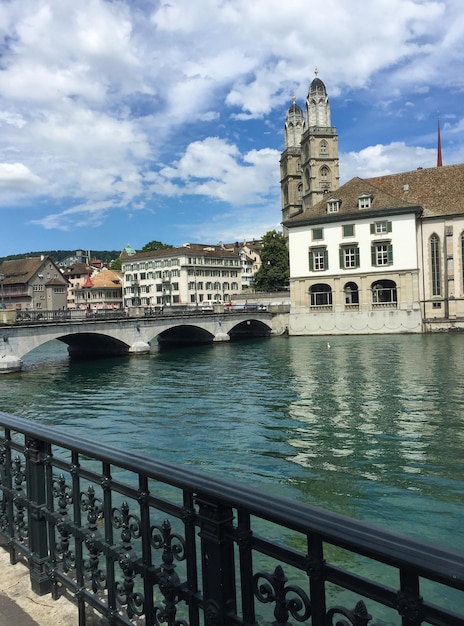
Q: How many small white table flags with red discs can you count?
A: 0